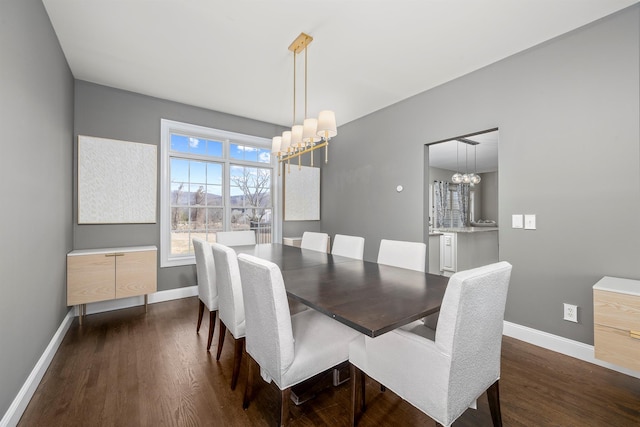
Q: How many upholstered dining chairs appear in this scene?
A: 8